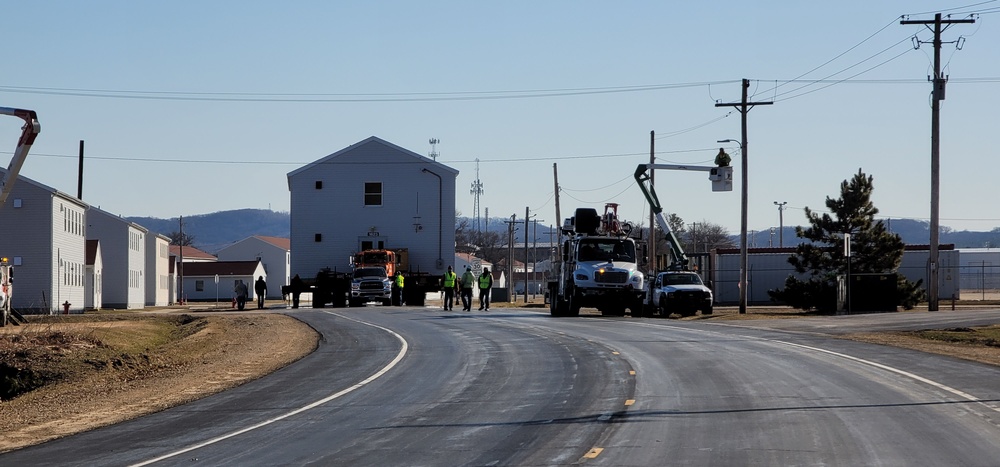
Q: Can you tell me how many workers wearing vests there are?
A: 4